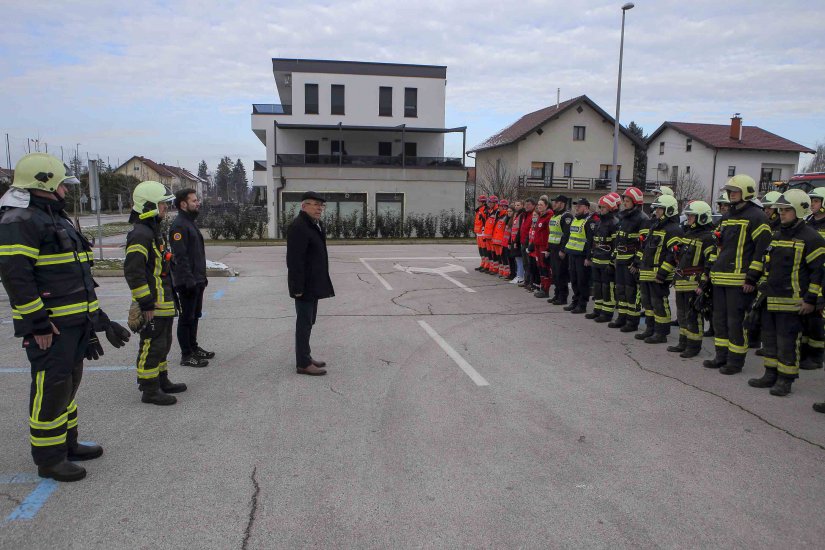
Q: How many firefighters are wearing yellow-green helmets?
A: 10